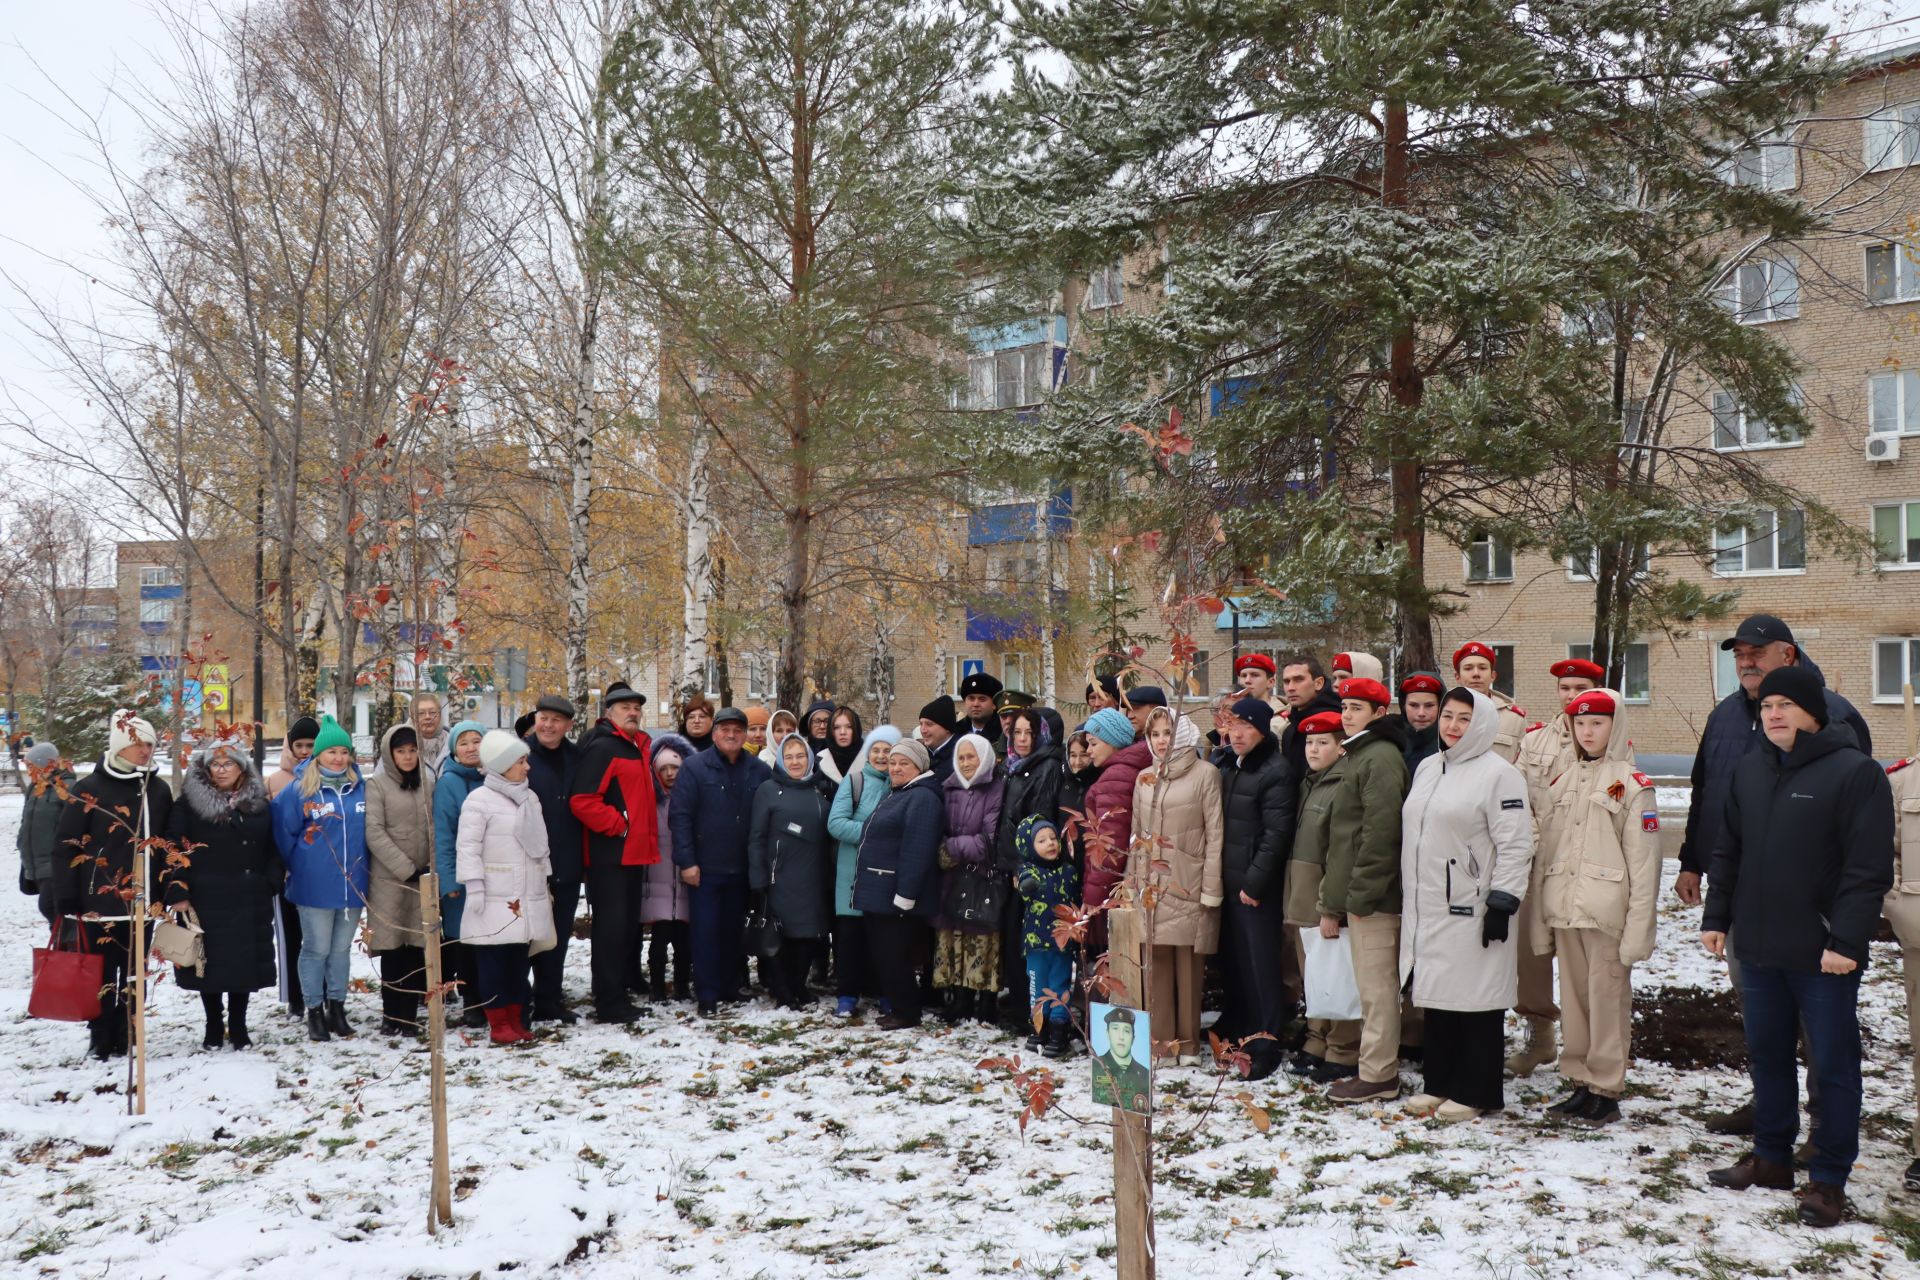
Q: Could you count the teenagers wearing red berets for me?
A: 8